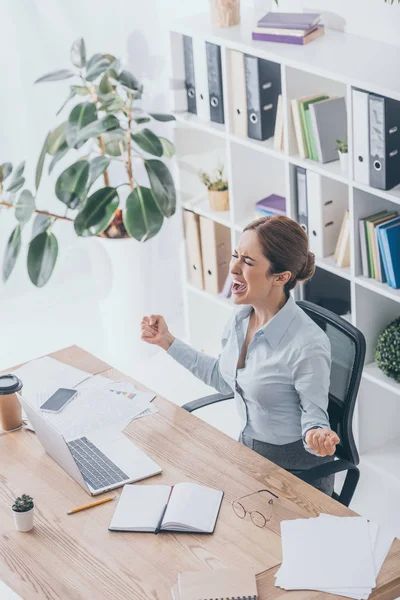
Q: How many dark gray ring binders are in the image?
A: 5